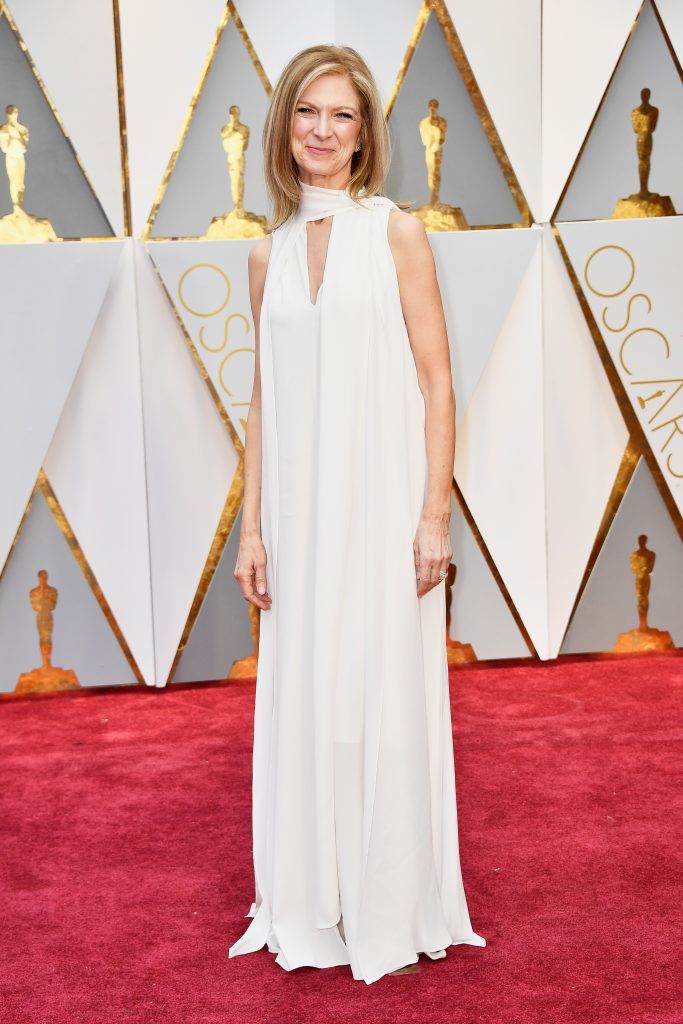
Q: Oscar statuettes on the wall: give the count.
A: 8